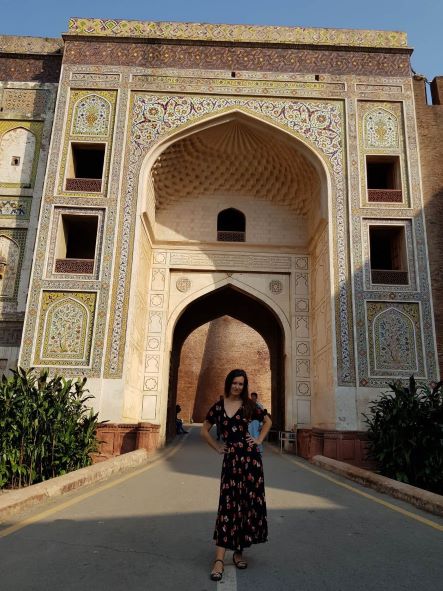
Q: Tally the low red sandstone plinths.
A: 2